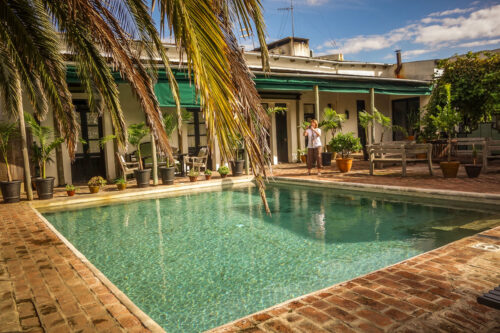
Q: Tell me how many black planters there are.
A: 7